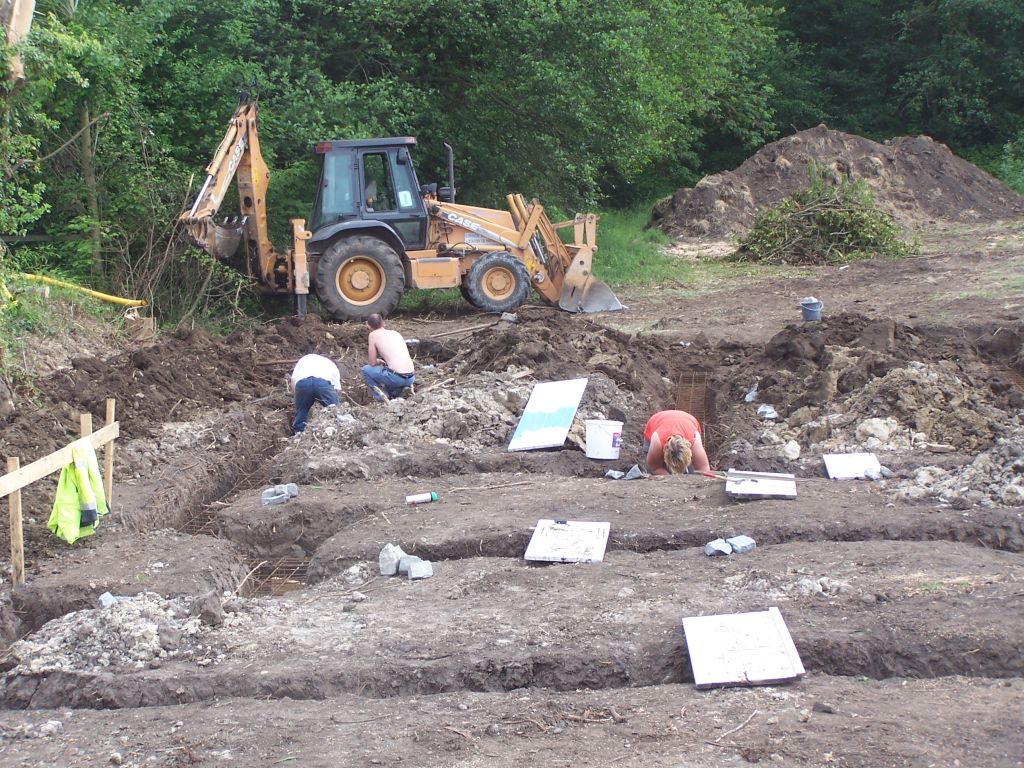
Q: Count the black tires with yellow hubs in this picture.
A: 2